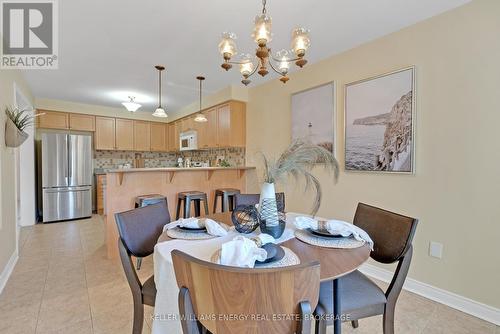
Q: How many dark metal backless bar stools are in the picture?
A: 3